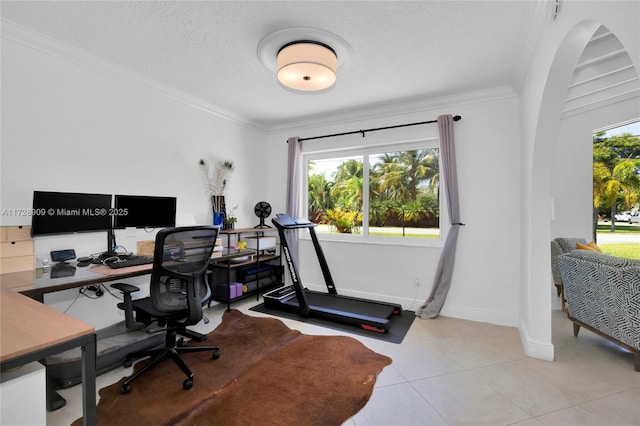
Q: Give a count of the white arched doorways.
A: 1